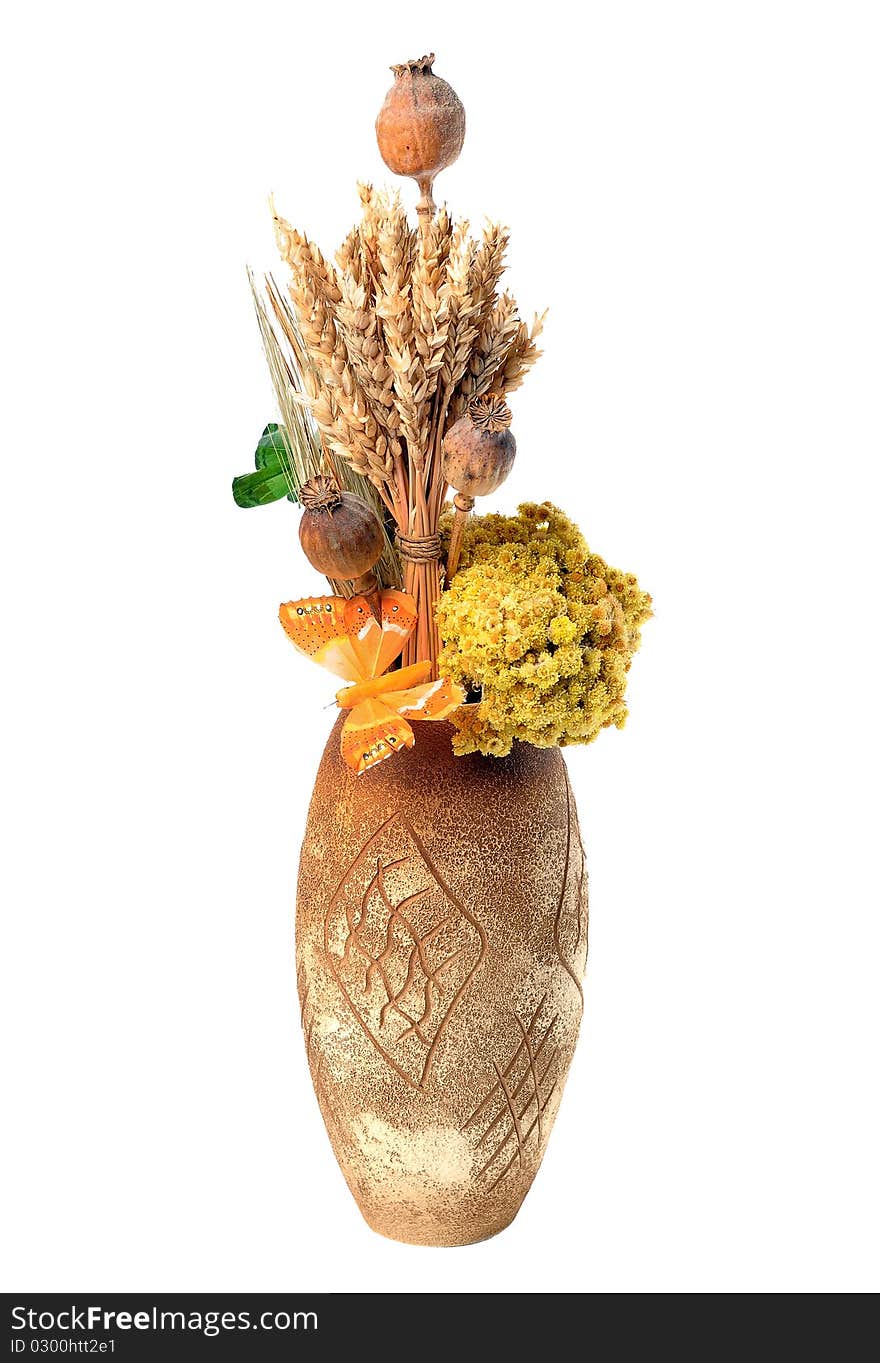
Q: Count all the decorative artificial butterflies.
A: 1